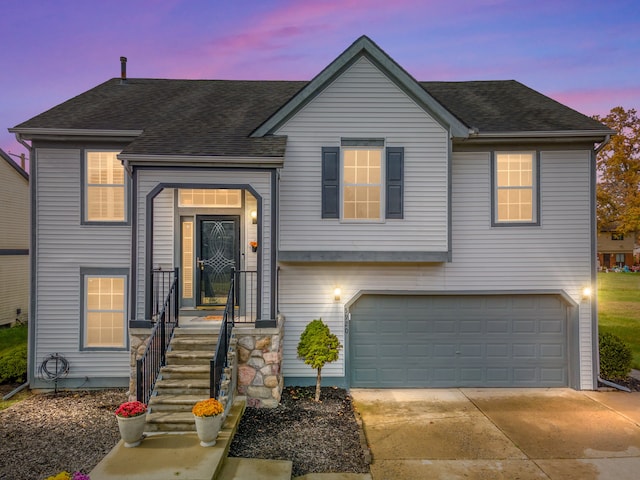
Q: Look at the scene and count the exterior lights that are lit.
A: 3